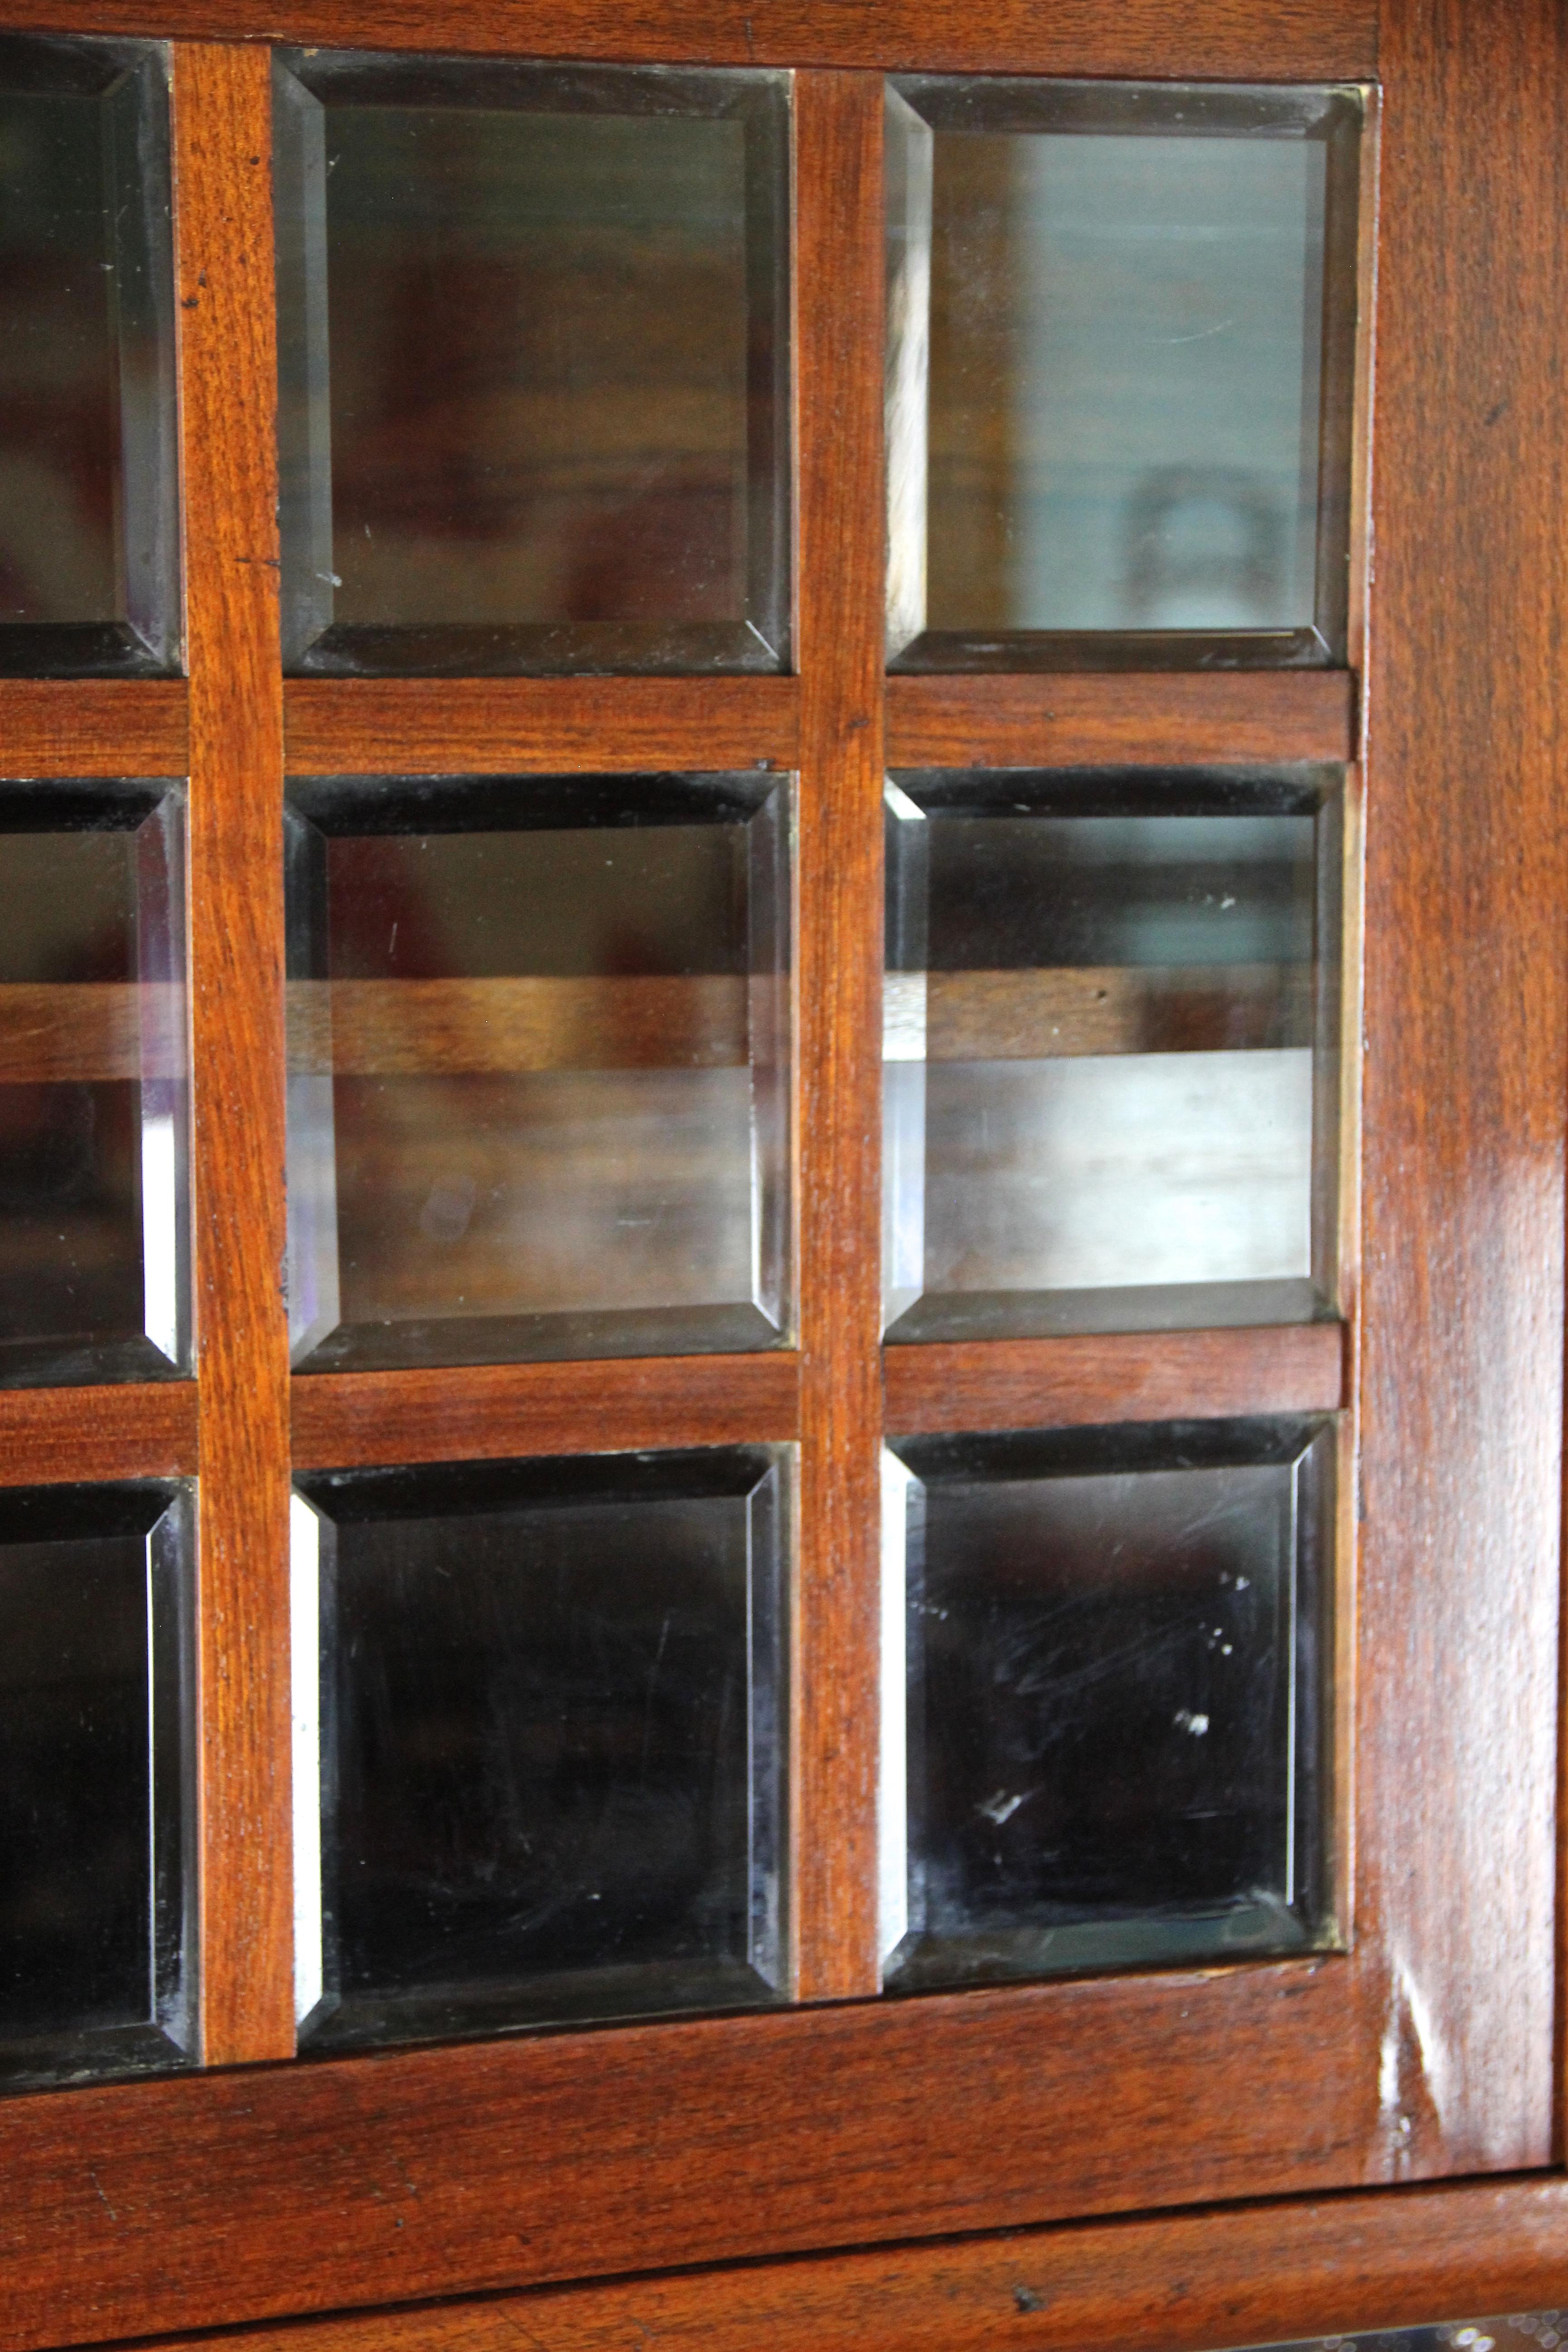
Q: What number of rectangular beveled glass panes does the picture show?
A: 9